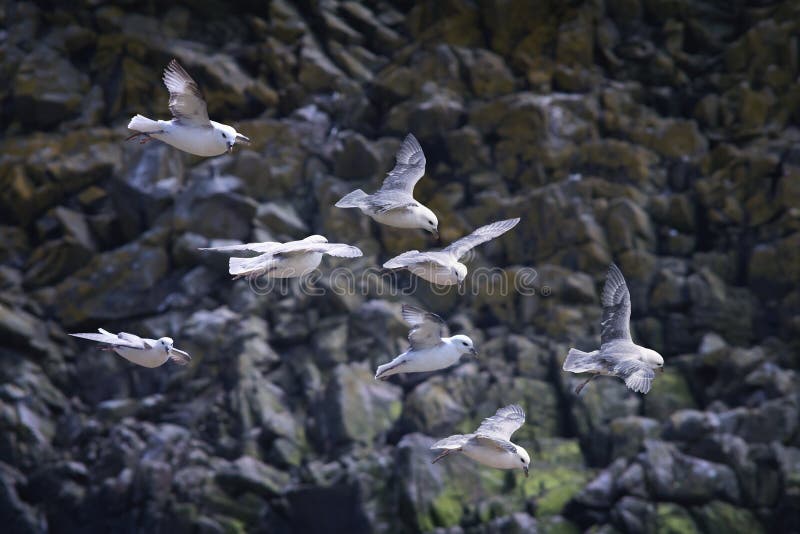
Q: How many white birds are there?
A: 8